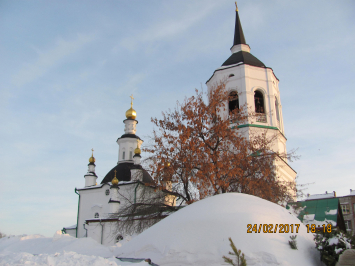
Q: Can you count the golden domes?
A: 4